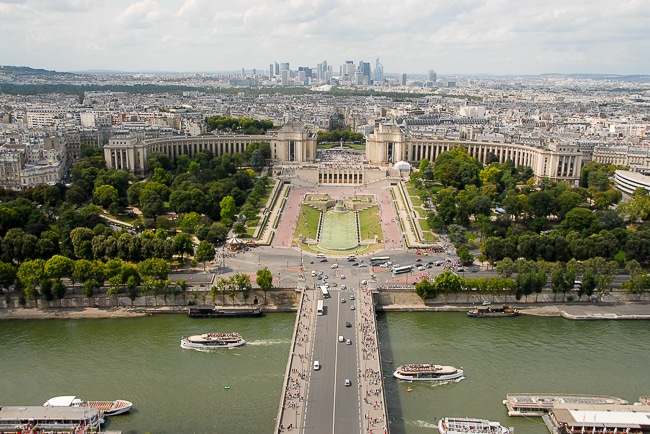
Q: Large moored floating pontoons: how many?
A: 2